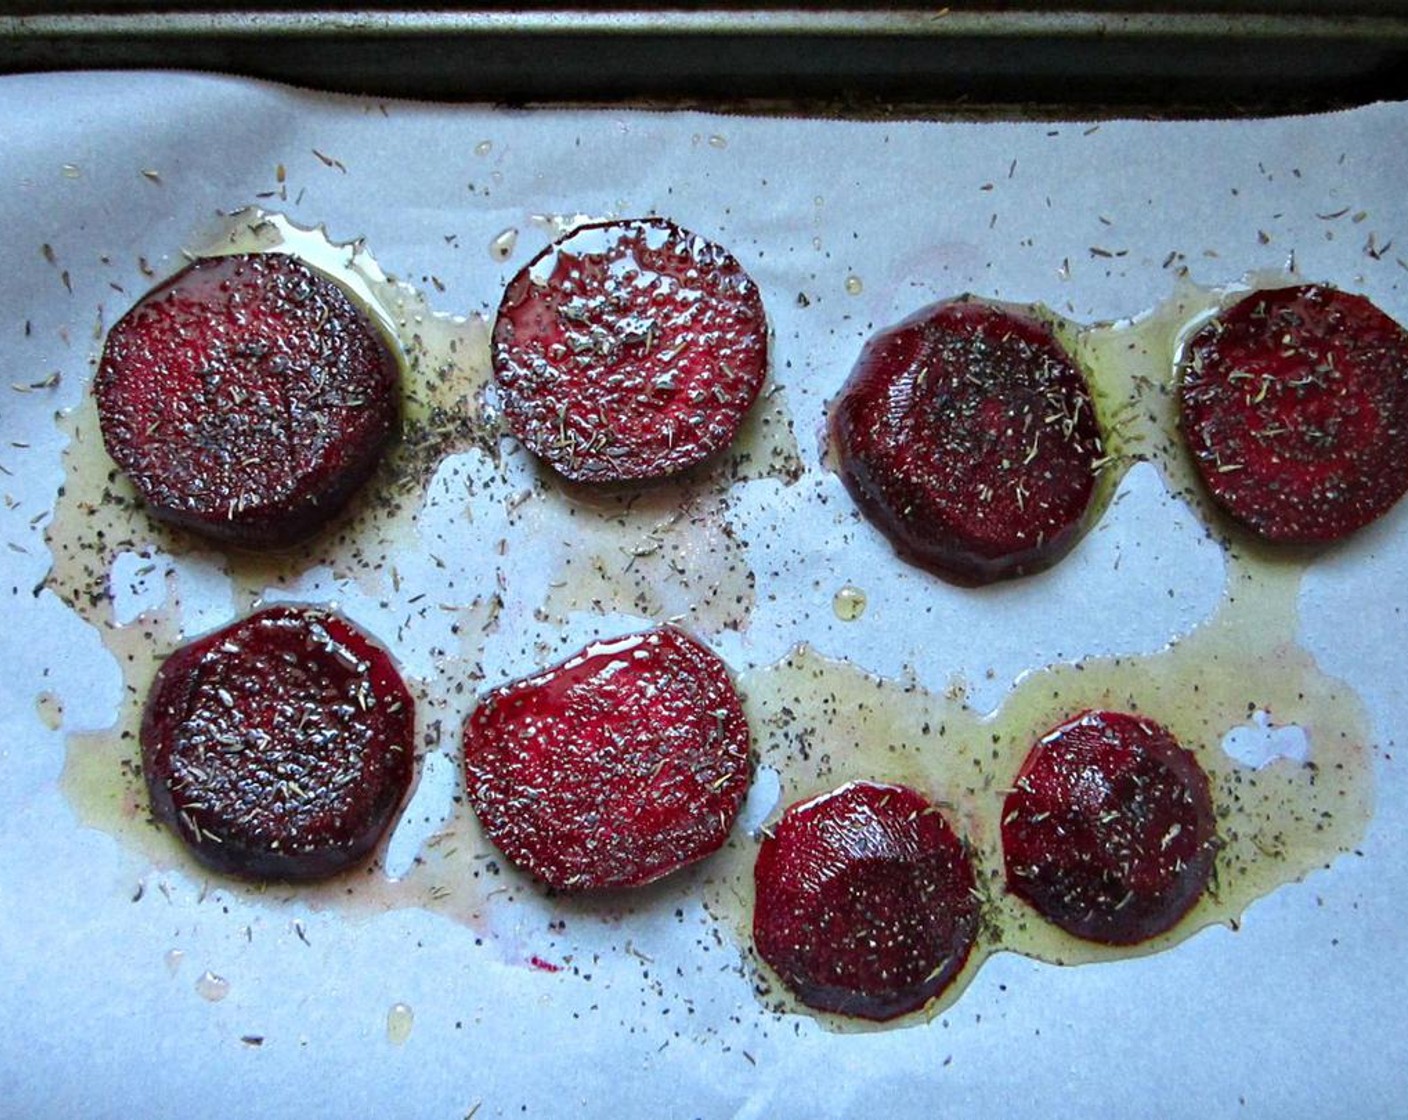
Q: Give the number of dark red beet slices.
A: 8